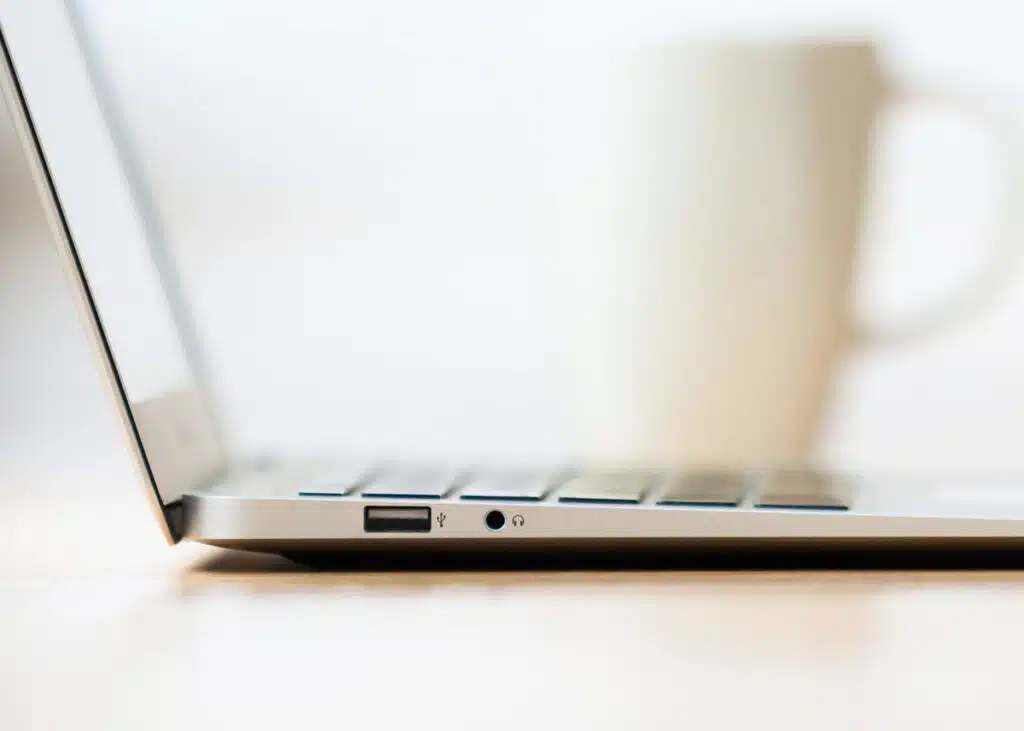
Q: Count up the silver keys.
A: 6